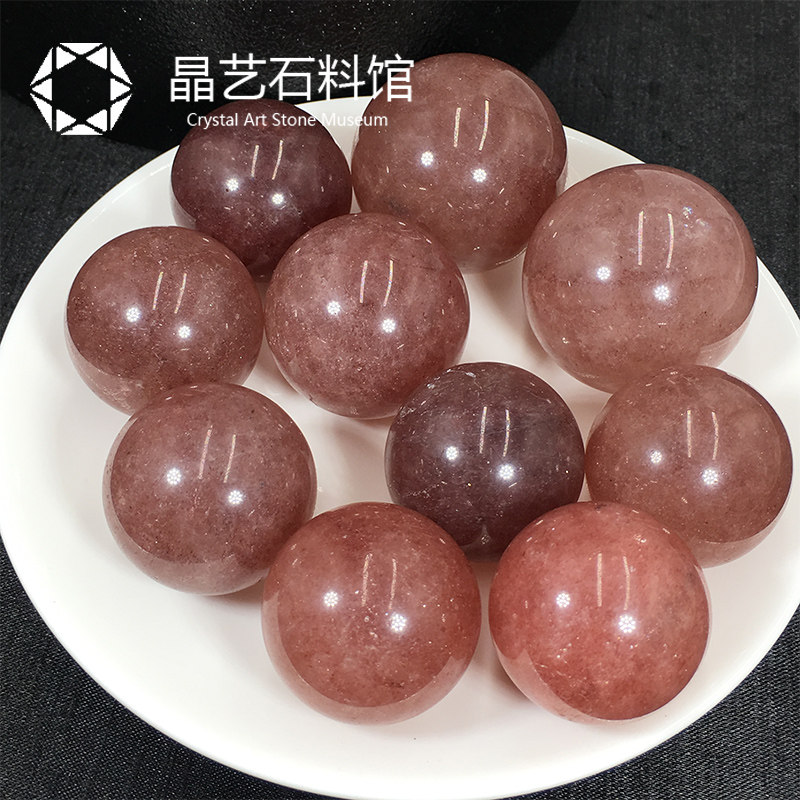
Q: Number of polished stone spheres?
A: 10